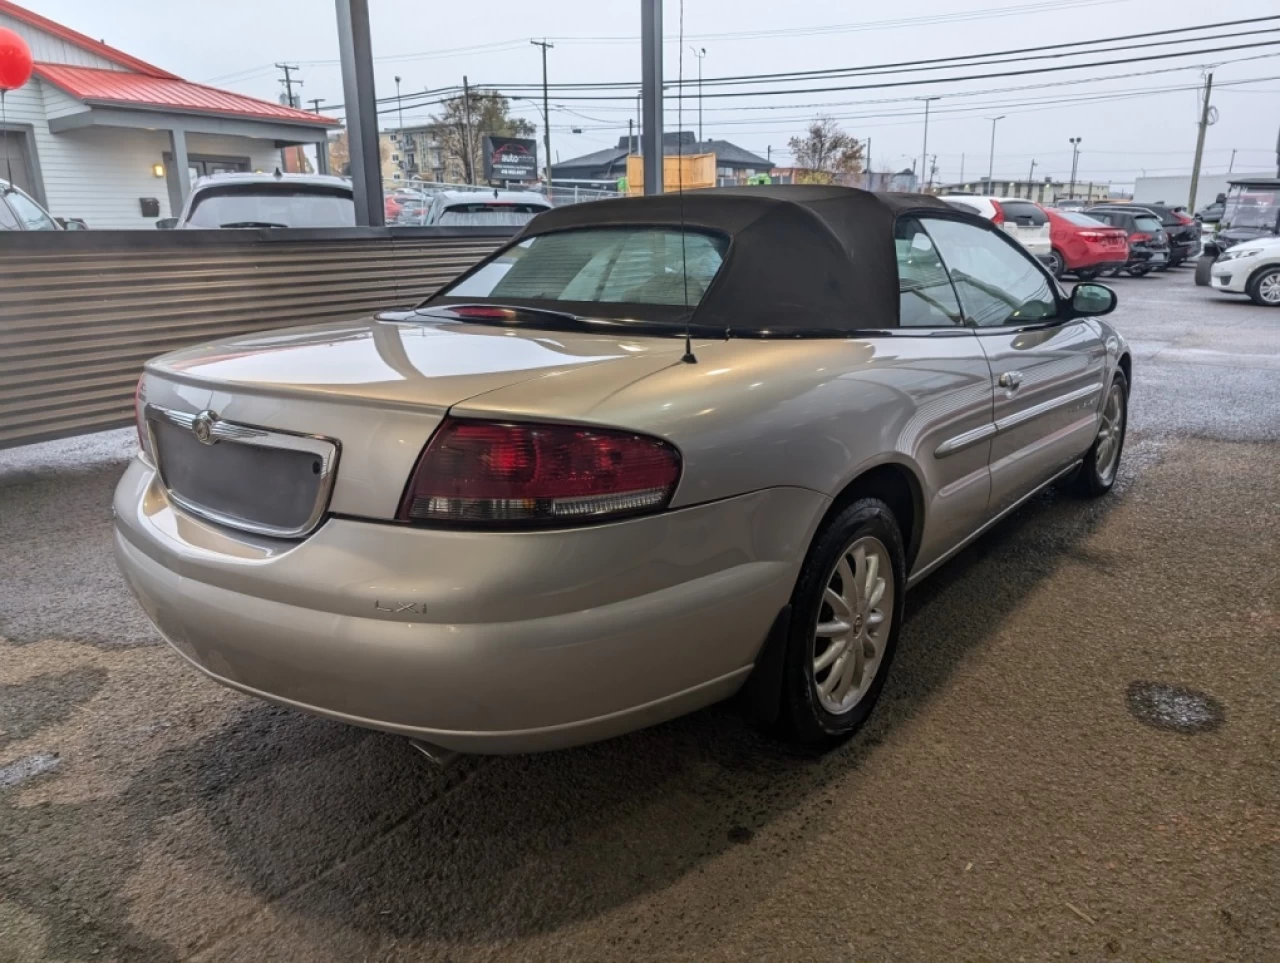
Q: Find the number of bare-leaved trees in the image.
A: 2